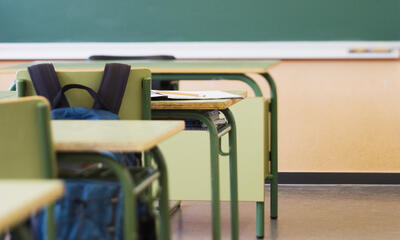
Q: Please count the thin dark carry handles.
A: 1